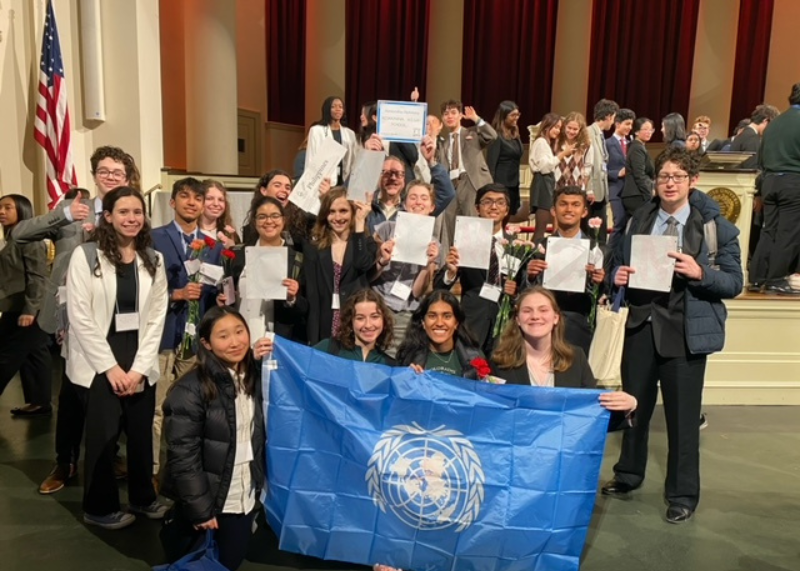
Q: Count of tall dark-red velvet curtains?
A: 5